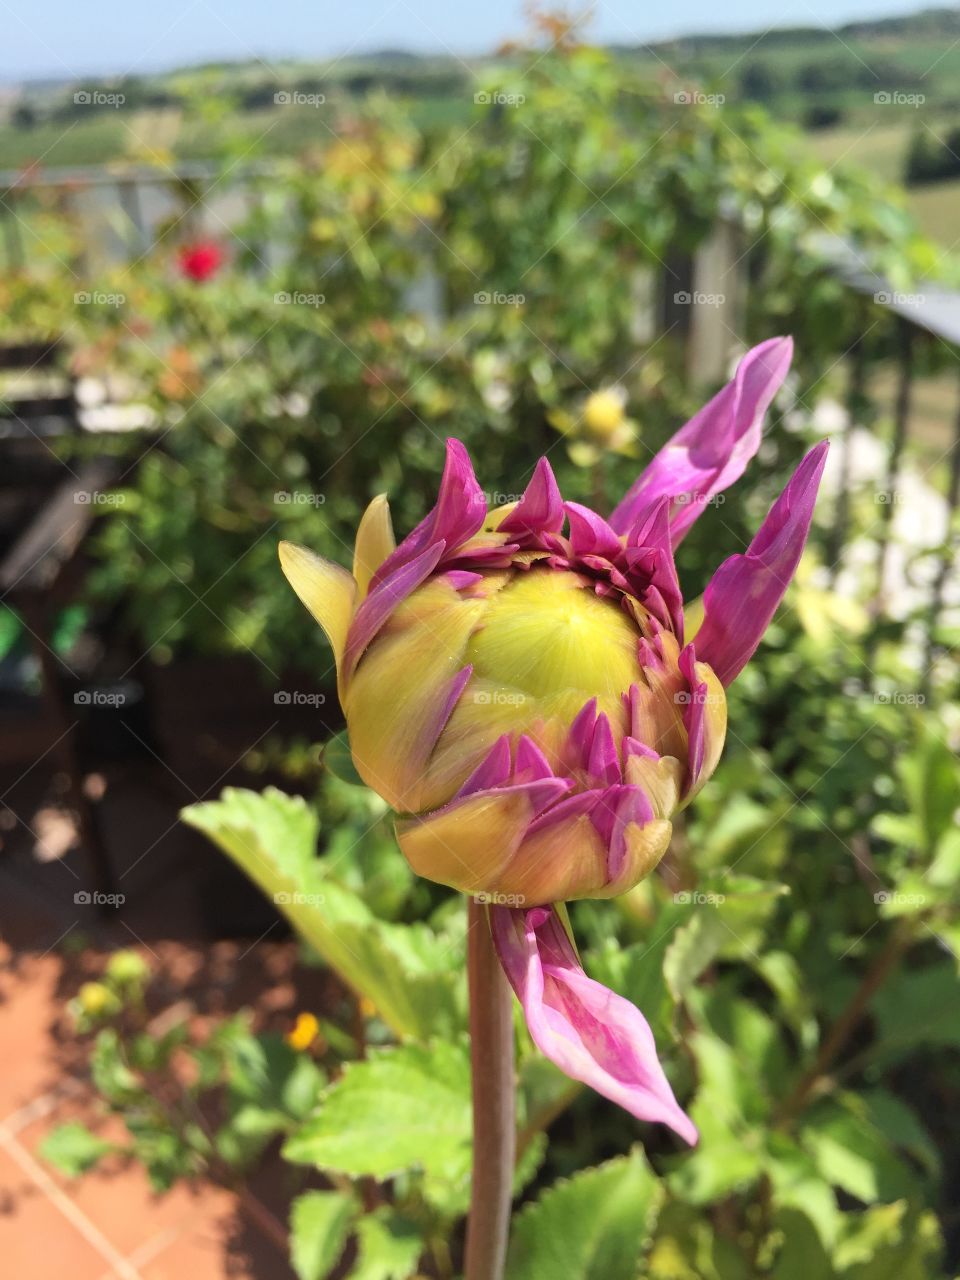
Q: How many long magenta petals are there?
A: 3